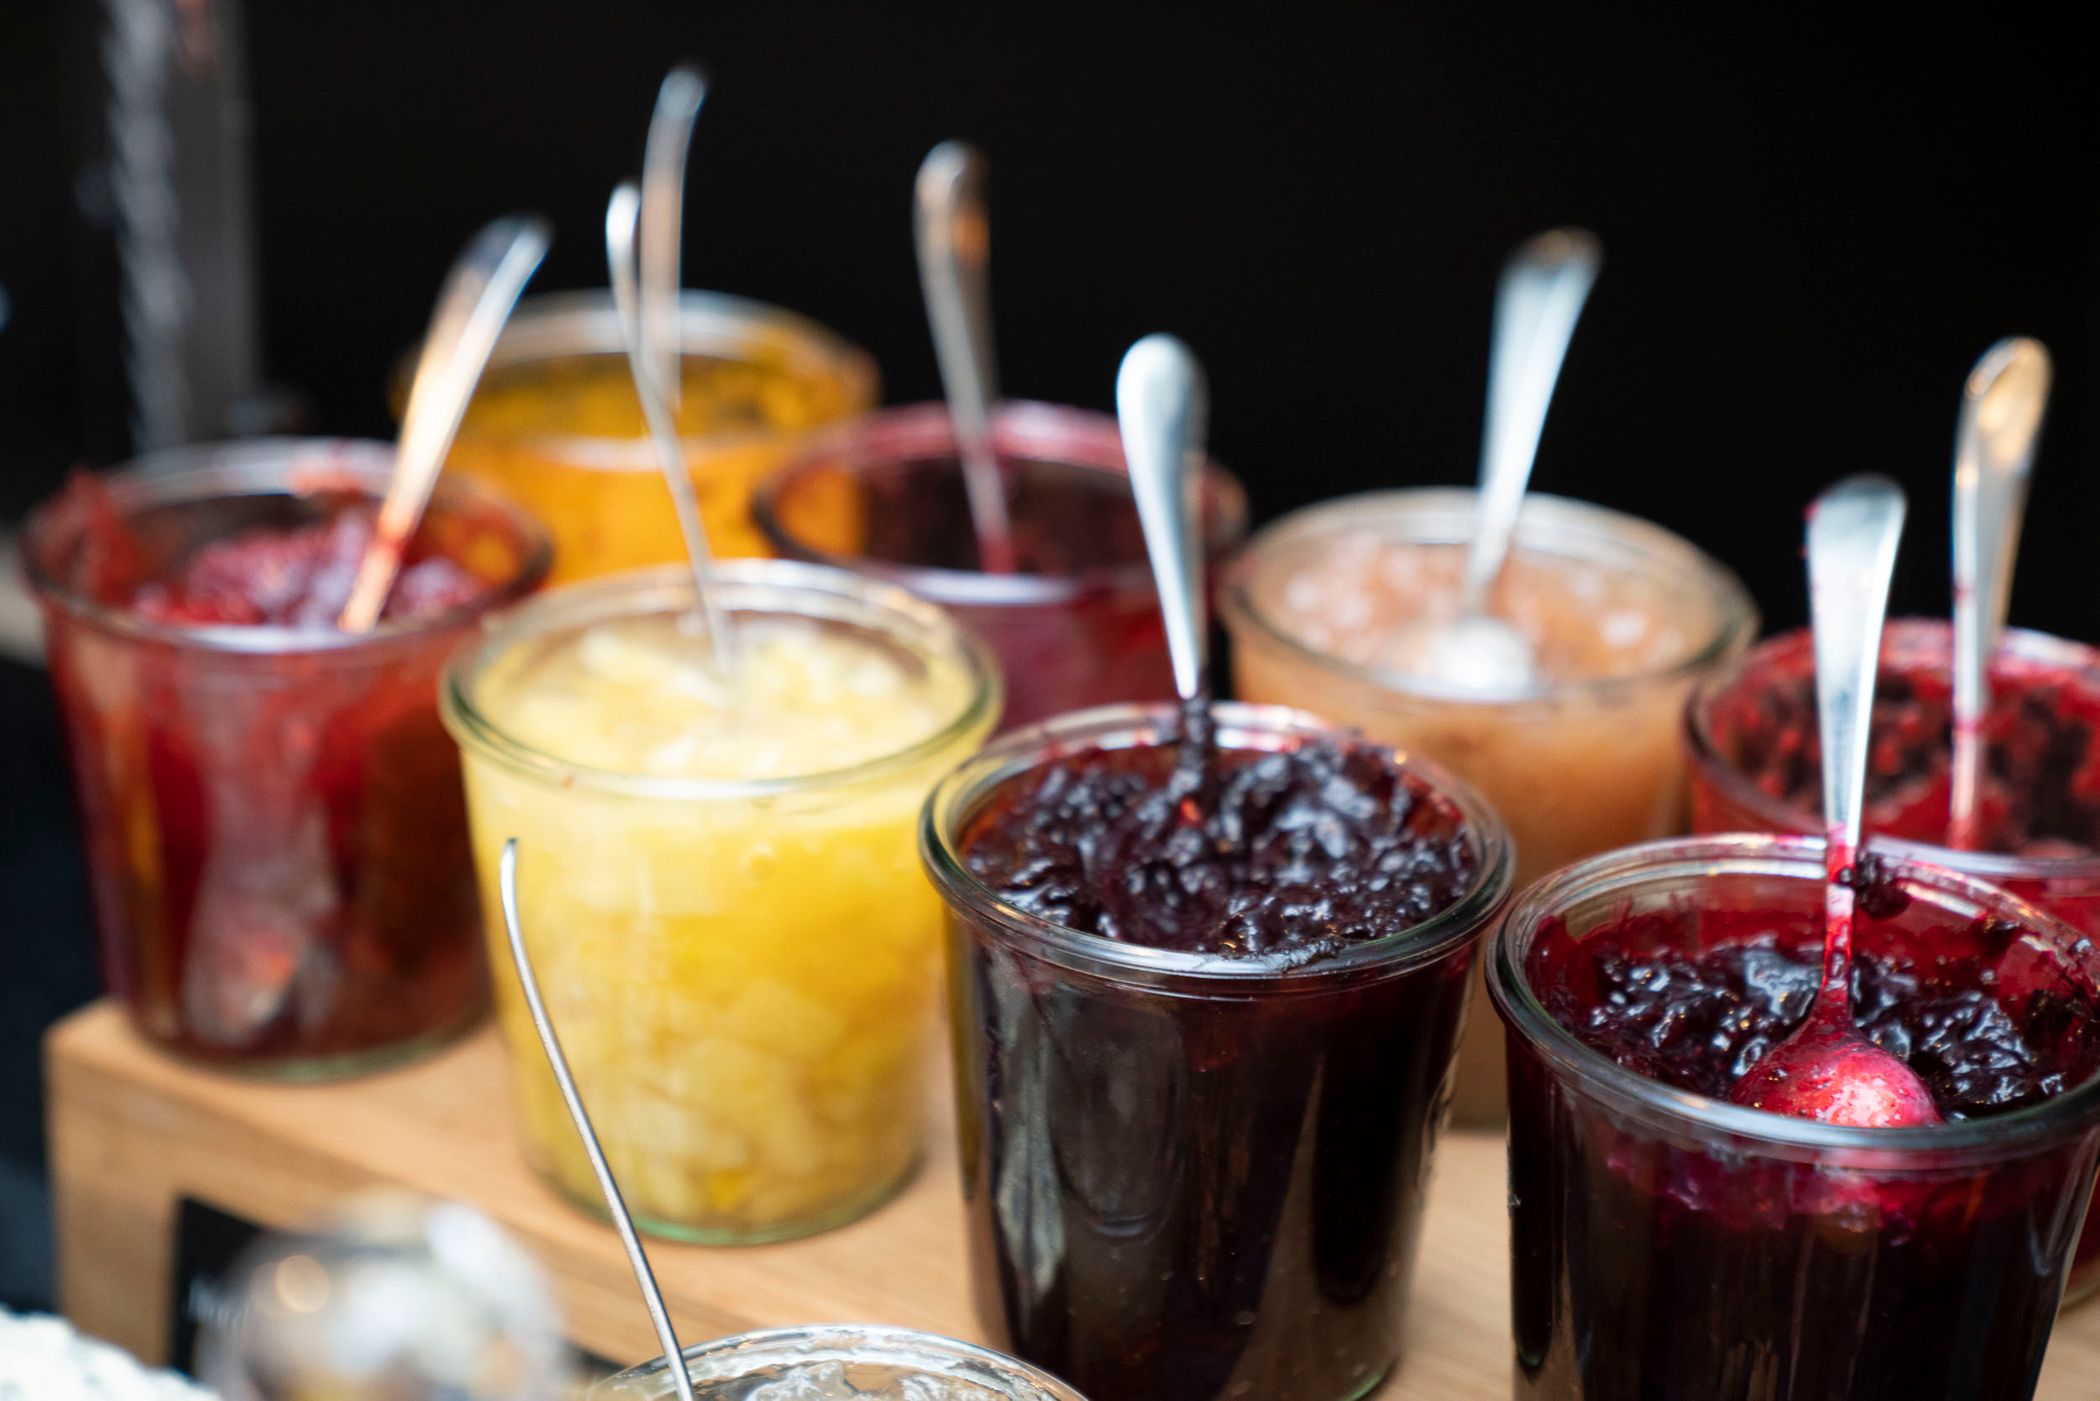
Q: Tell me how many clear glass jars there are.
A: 9